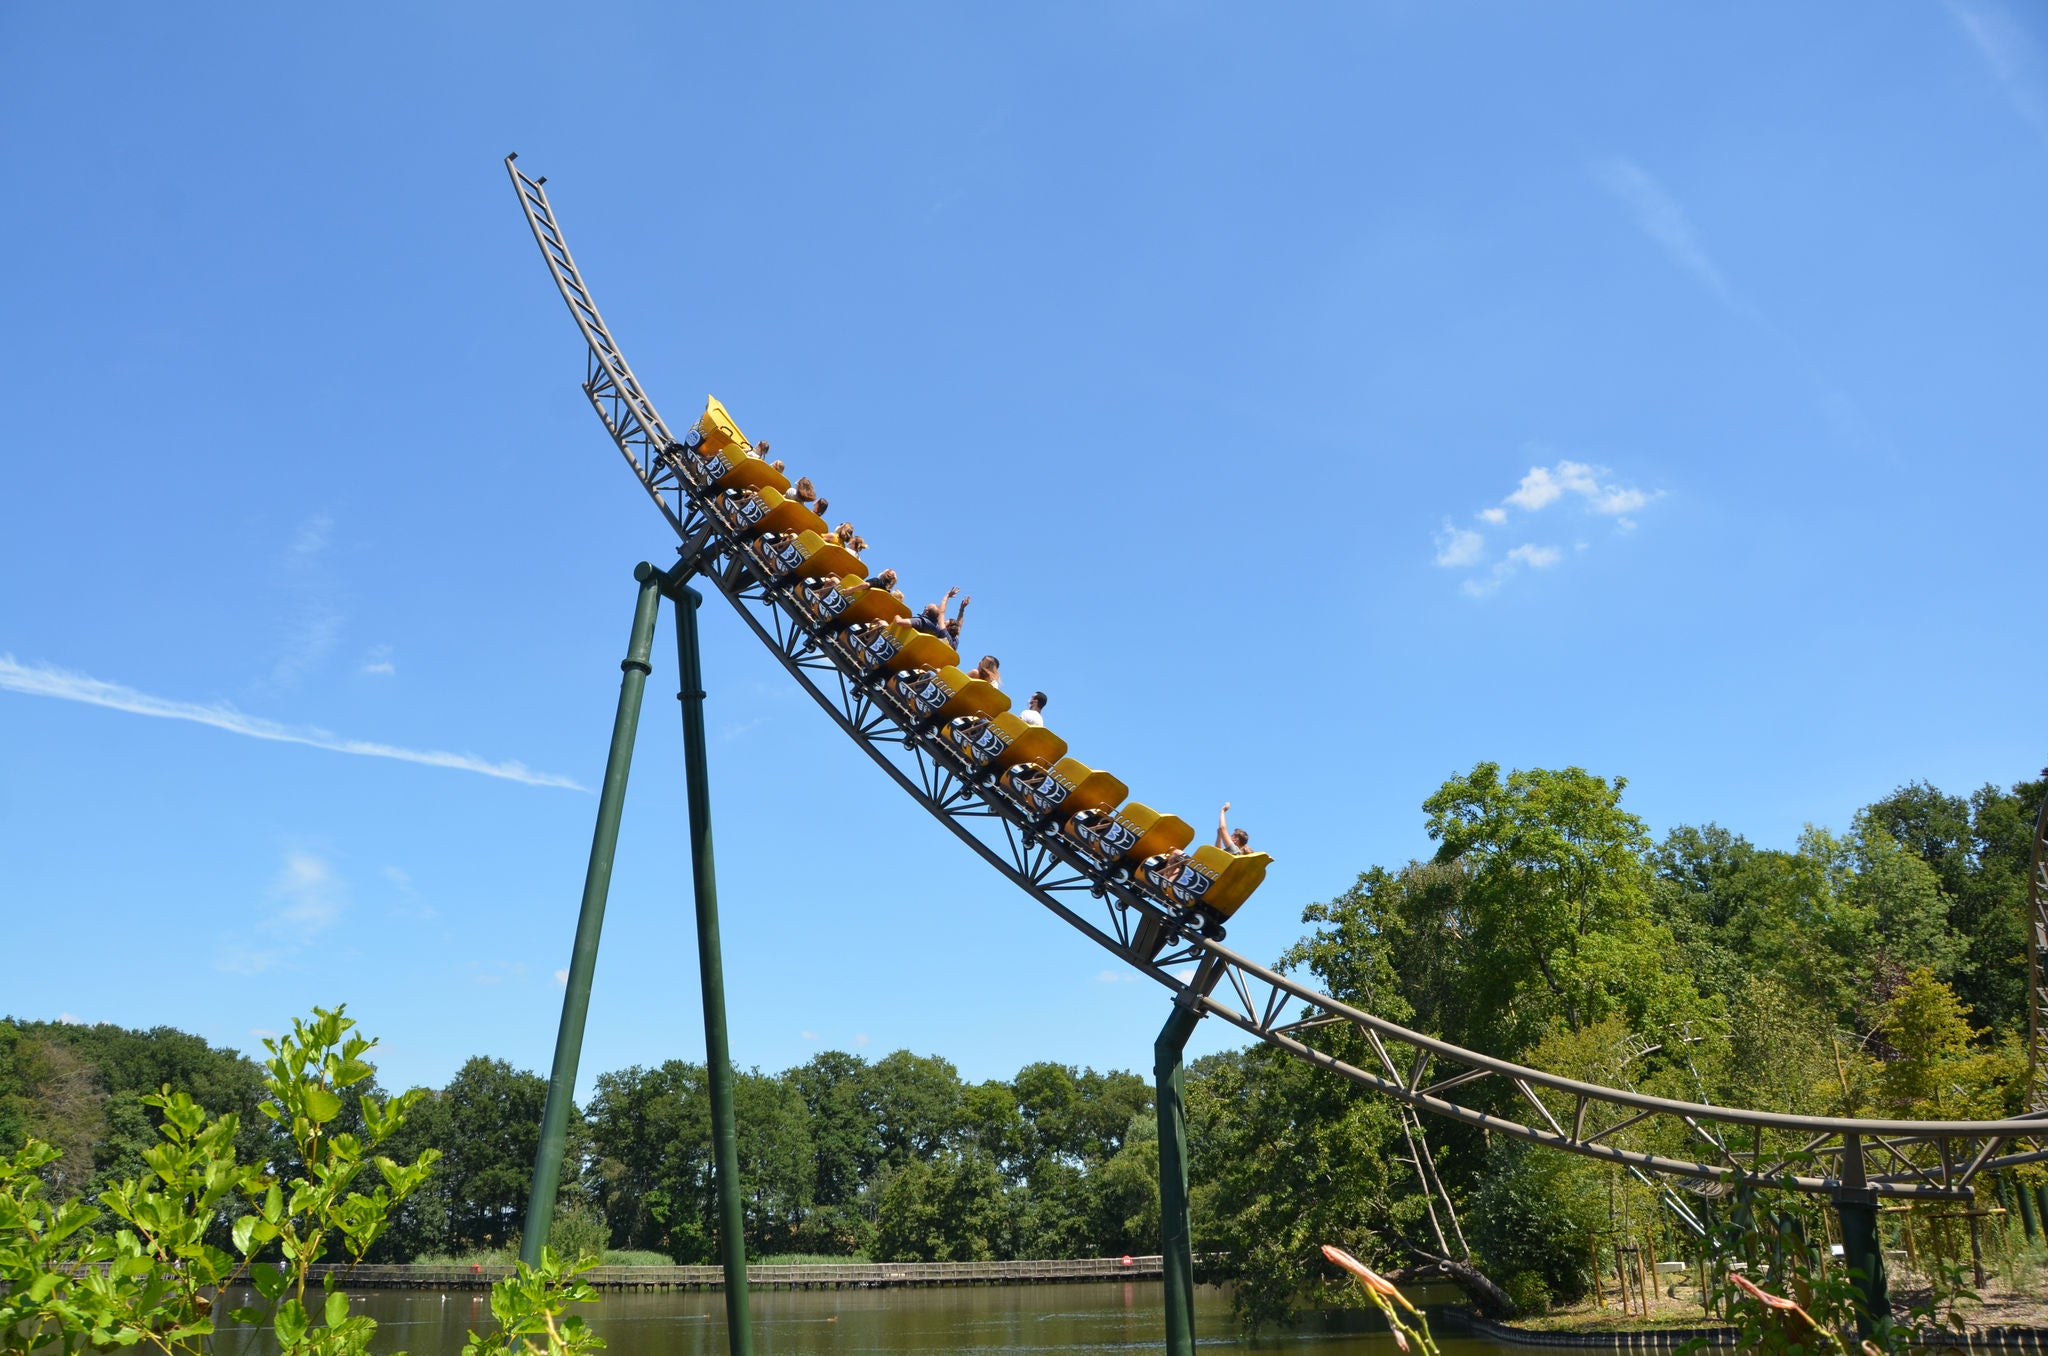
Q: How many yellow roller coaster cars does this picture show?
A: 10